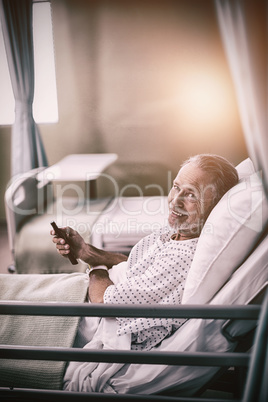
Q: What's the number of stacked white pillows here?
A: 2